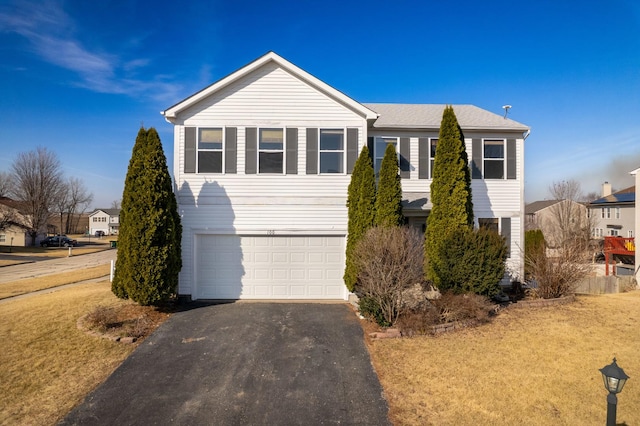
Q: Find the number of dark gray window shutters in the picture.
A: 12